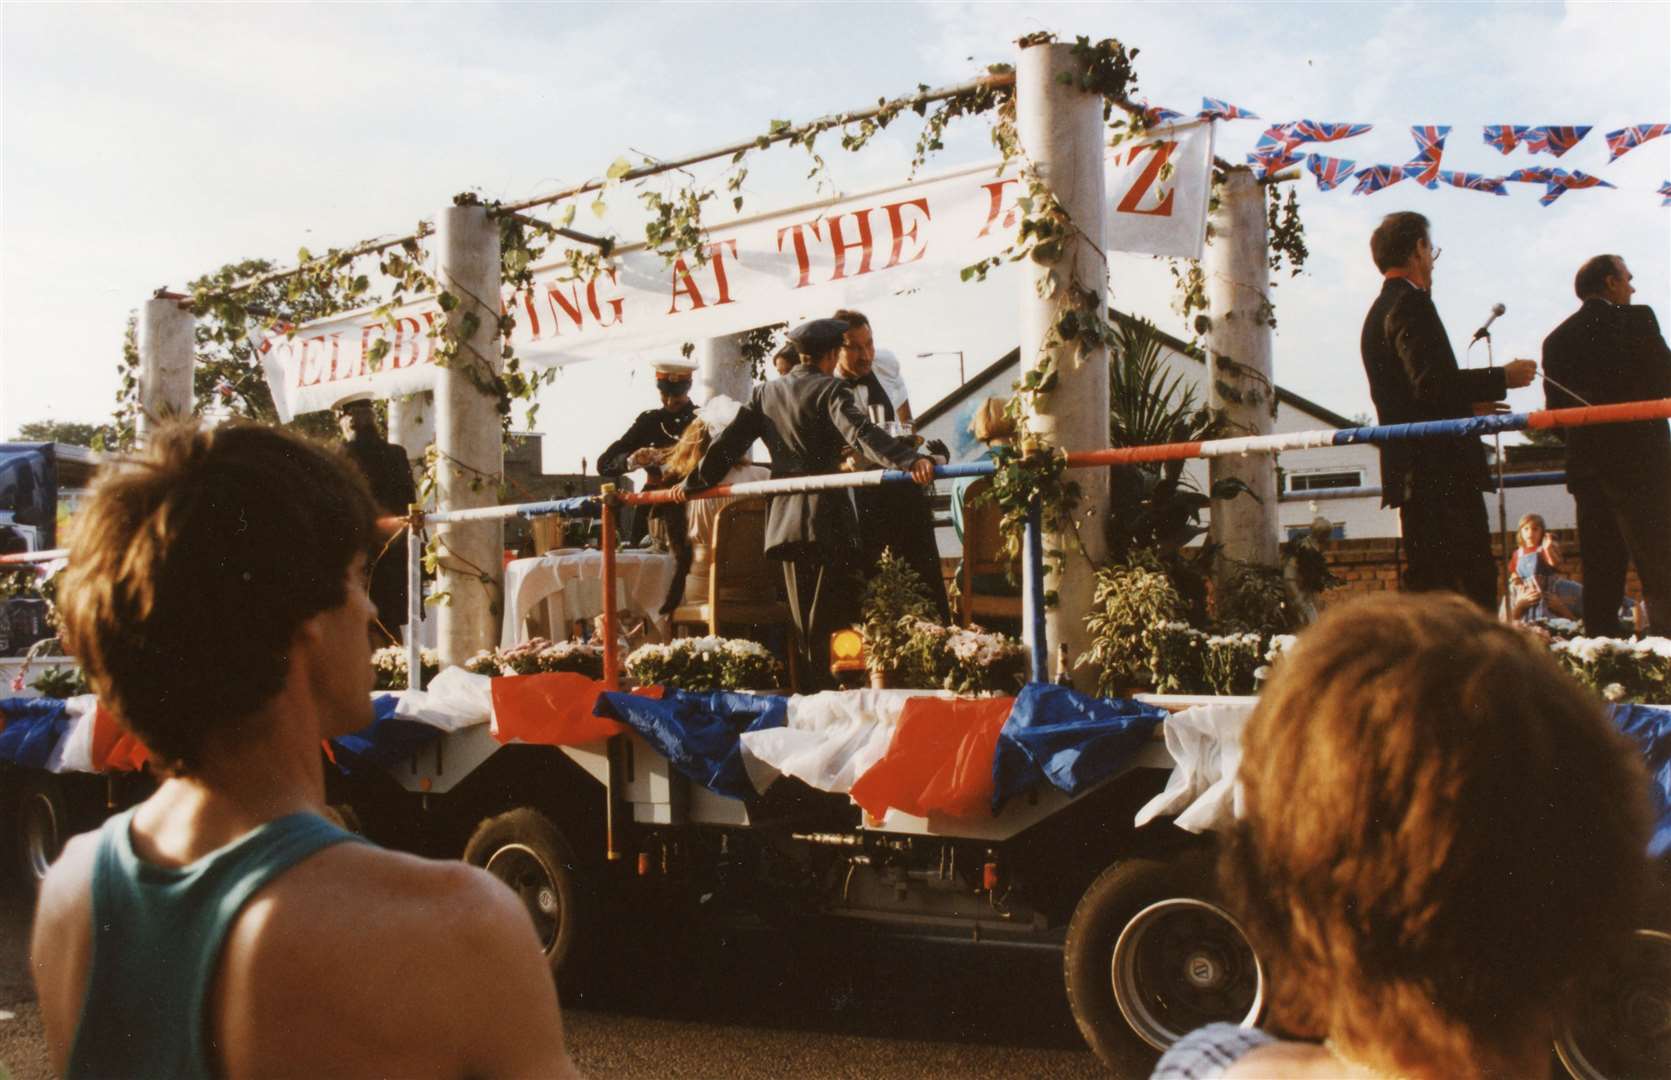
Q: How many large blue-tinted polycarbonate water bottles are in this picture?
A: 0